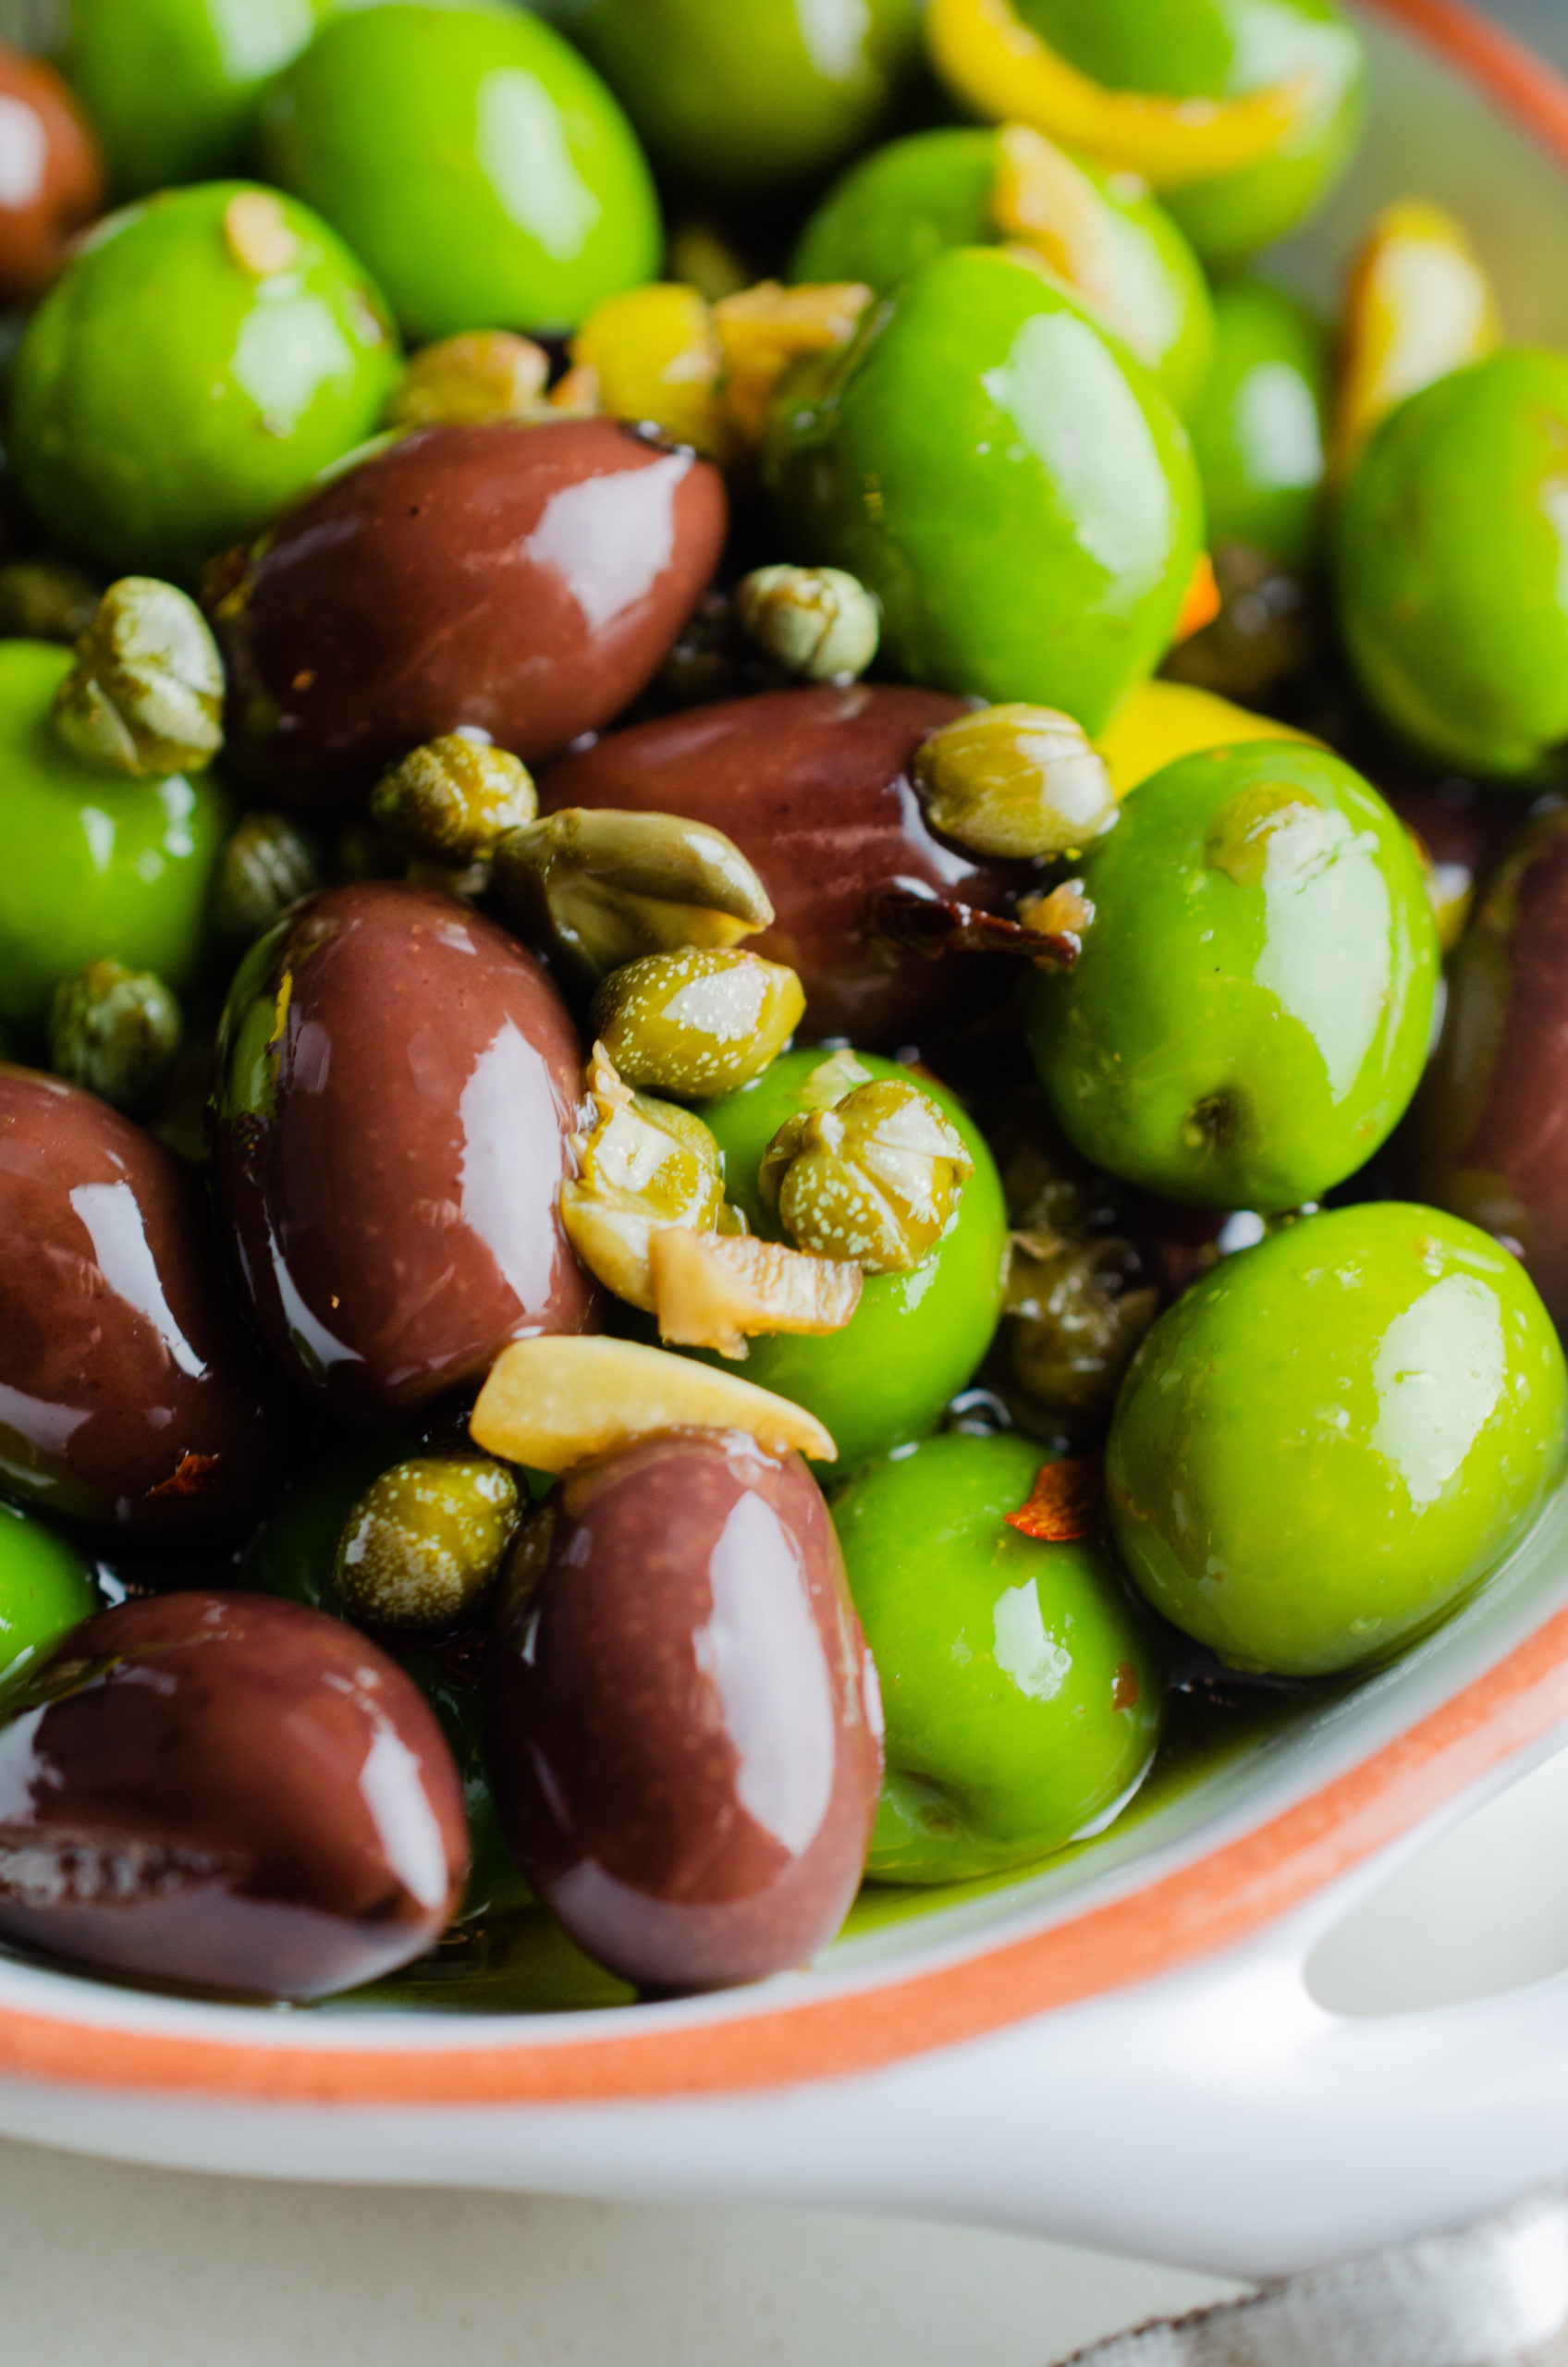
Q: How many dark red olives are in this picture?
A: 8